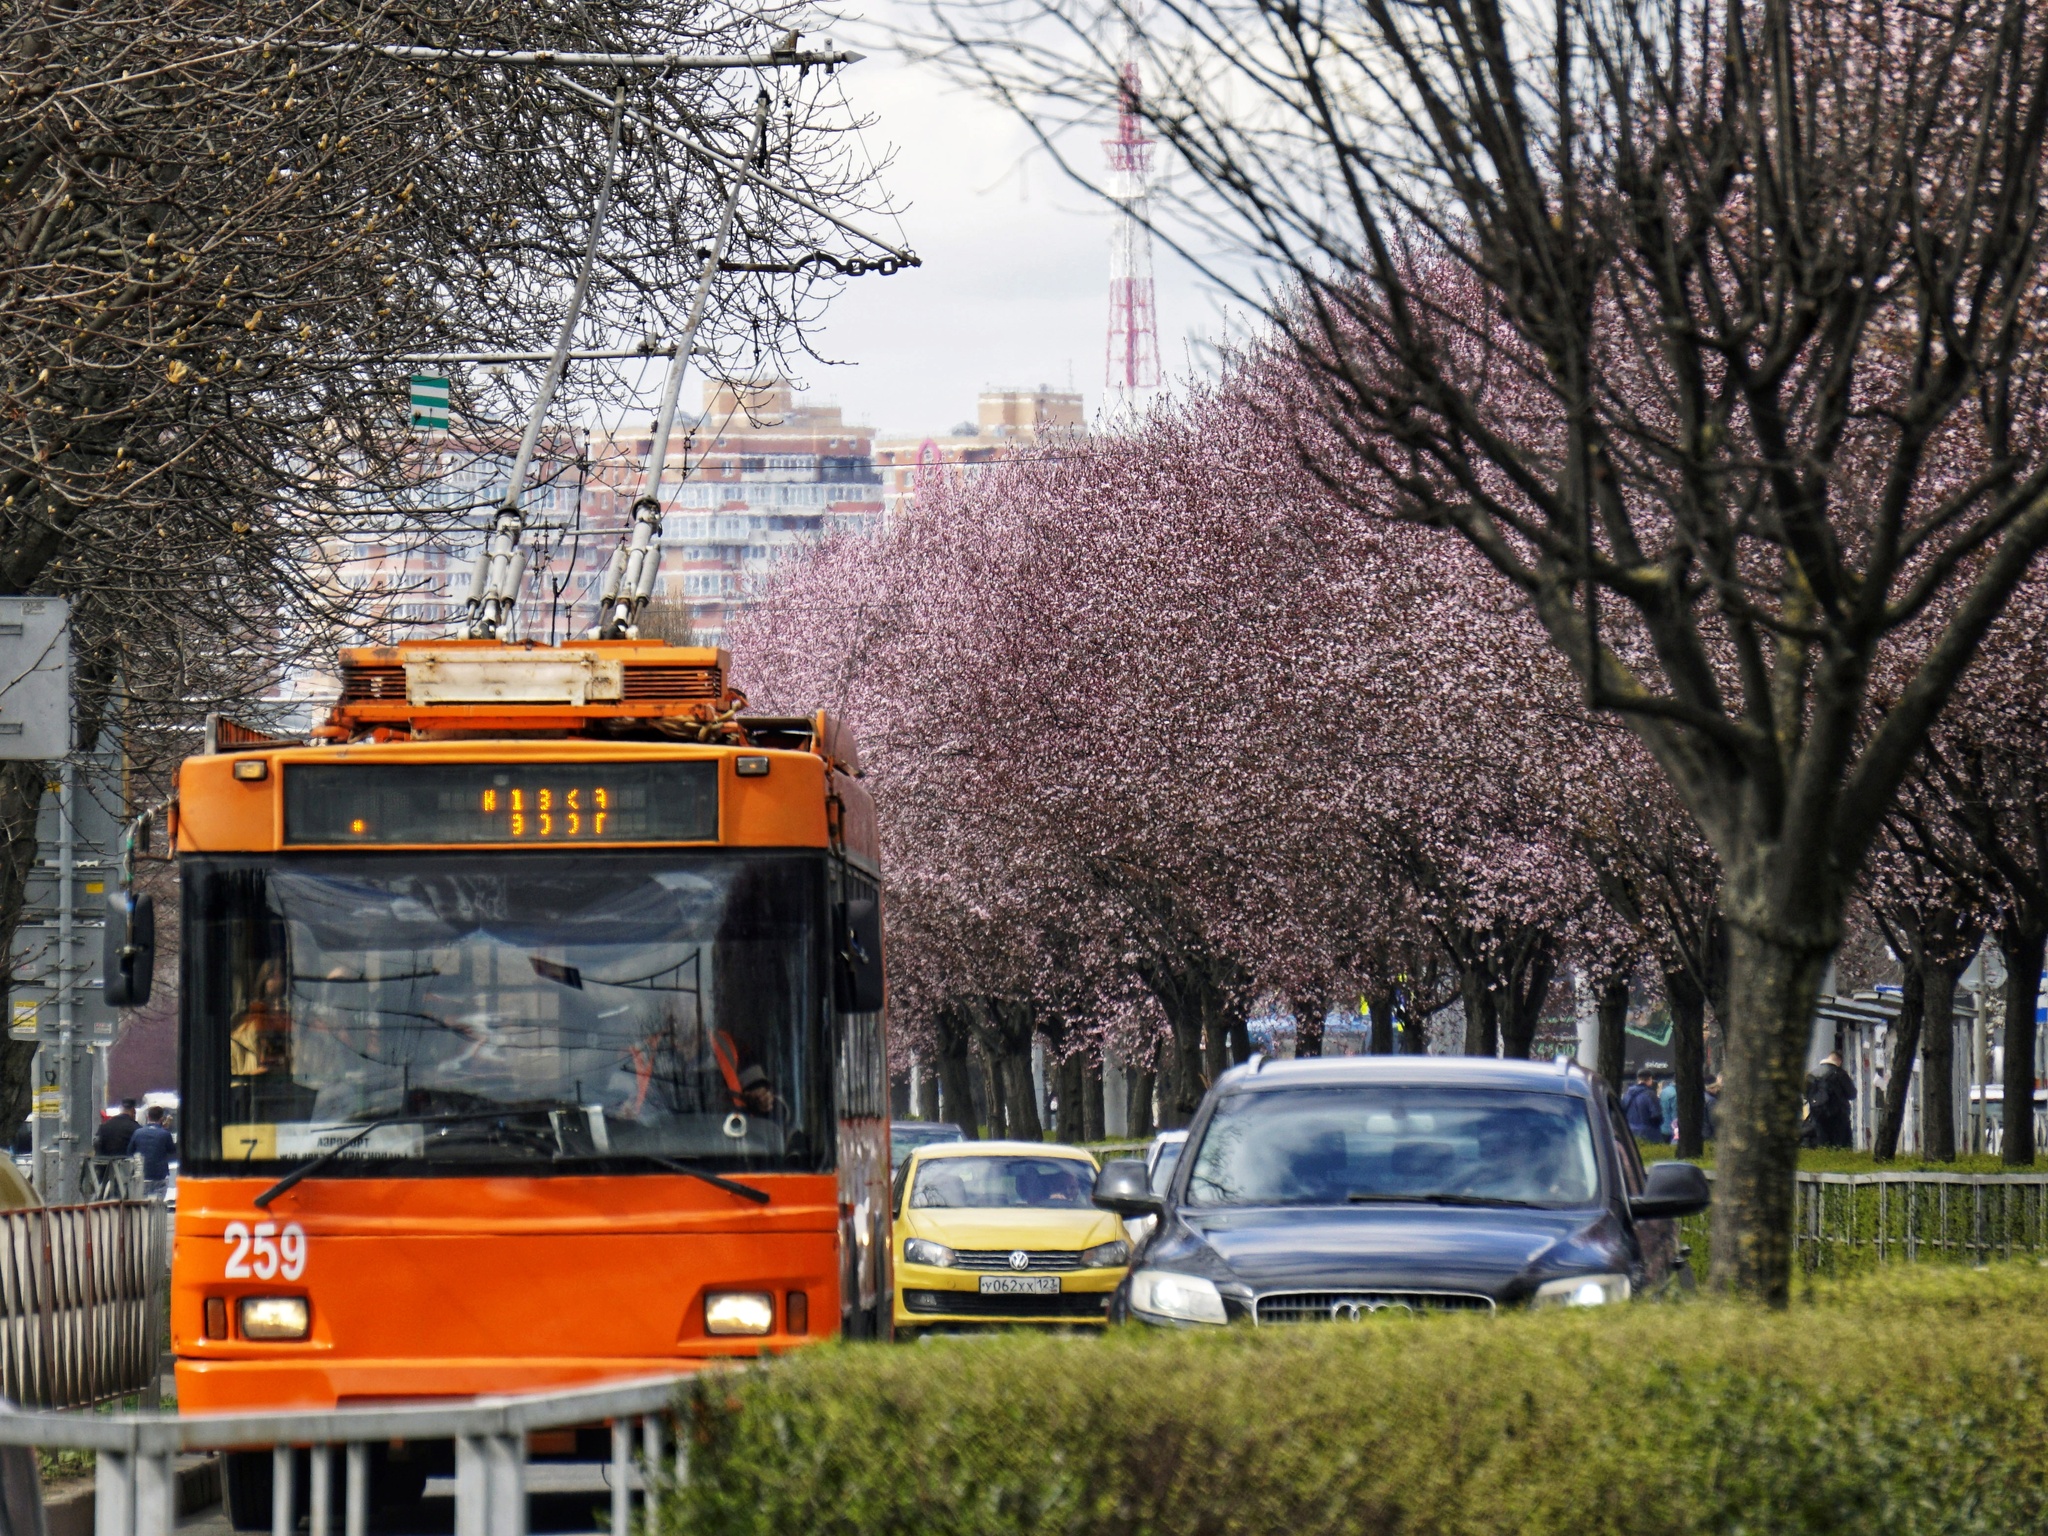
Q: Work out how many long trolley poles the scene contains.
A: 2